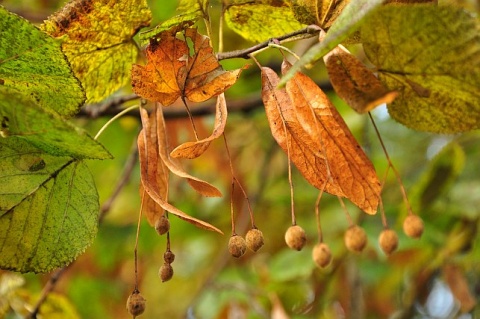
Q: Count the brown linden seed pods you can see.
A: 11